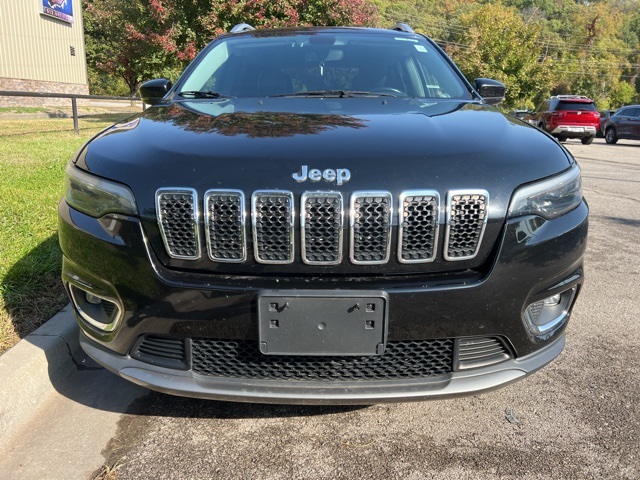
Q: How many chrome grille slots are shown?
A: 7